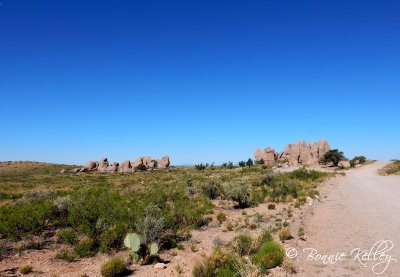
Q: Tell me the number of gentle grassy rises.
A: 1